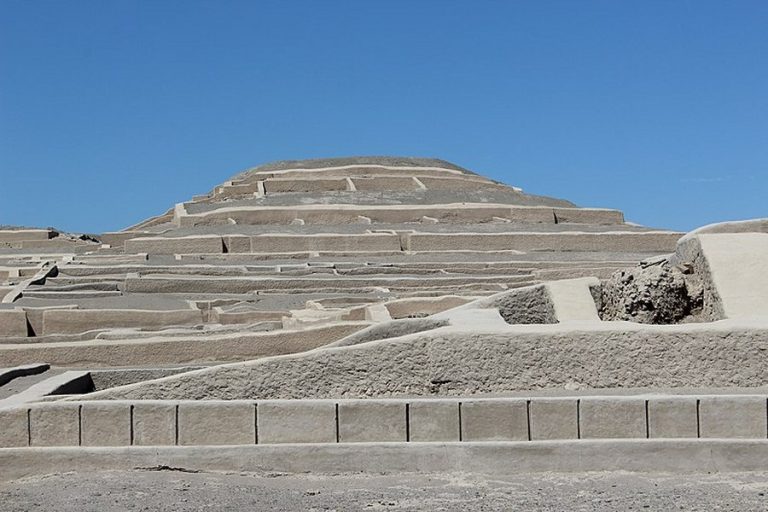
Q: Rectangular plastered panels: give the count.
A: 13